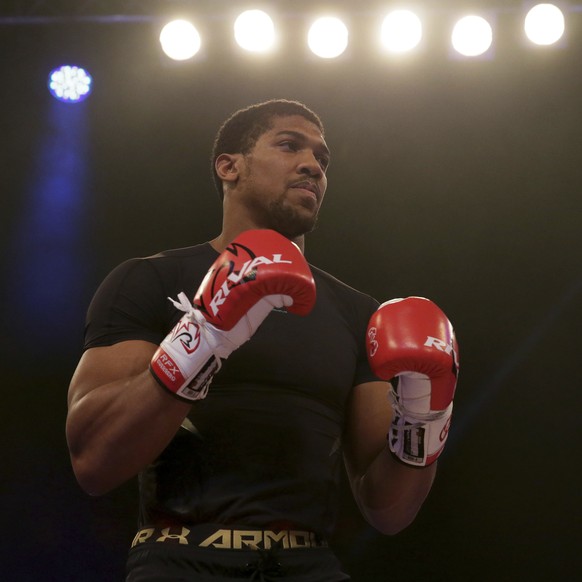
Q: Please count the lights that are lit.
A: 7